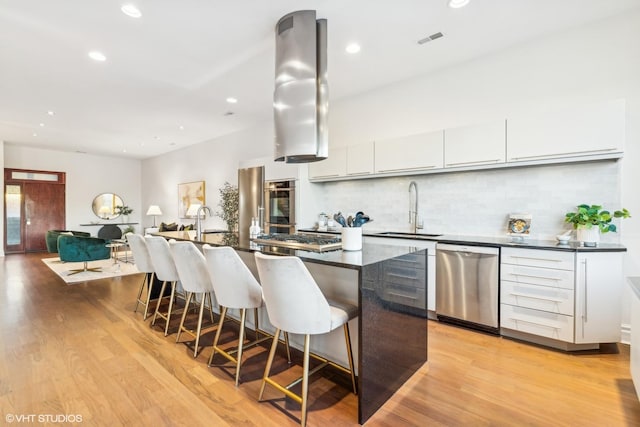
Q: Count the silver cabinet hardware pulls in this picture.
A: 10